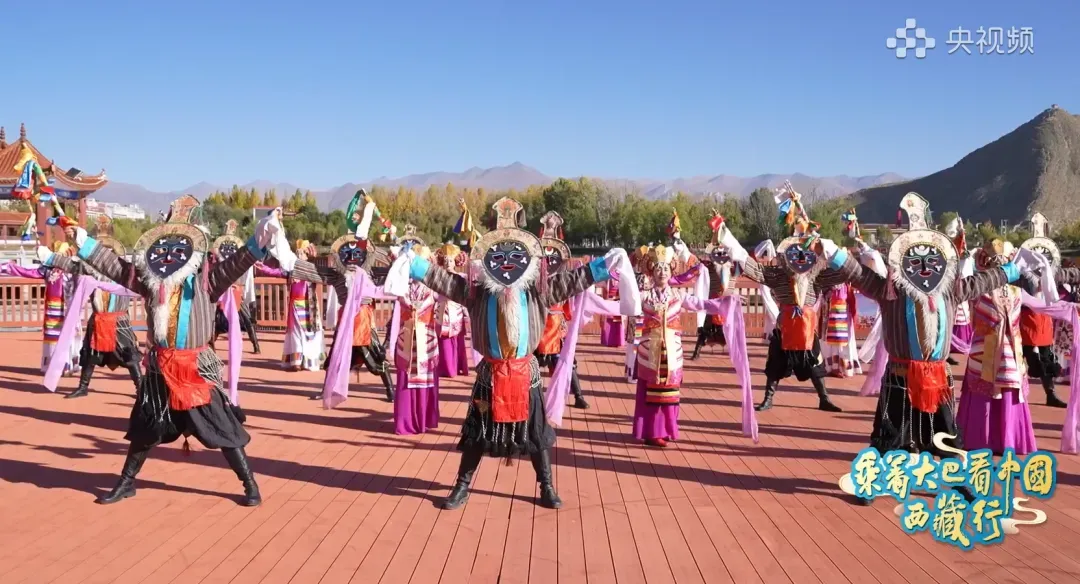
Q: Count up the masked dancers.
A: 11